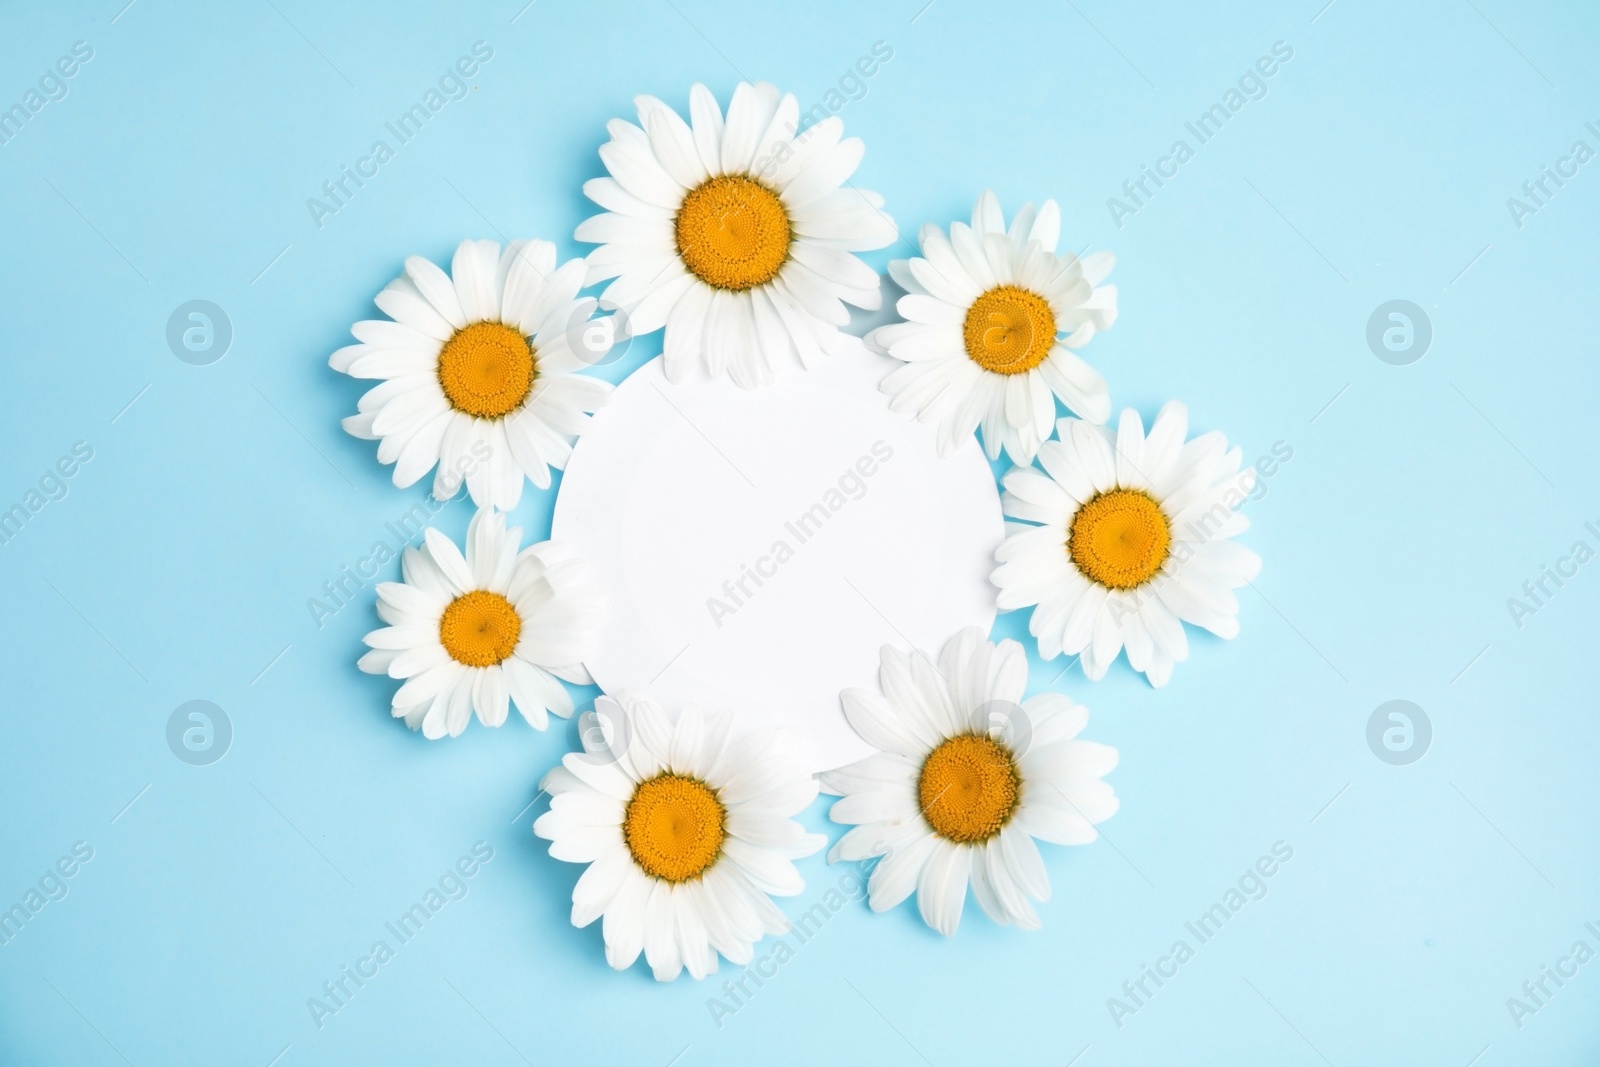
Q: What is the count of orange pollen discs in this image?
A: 7